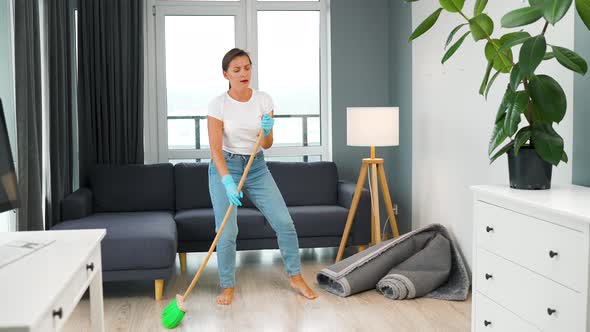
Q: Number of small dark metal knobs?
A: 7